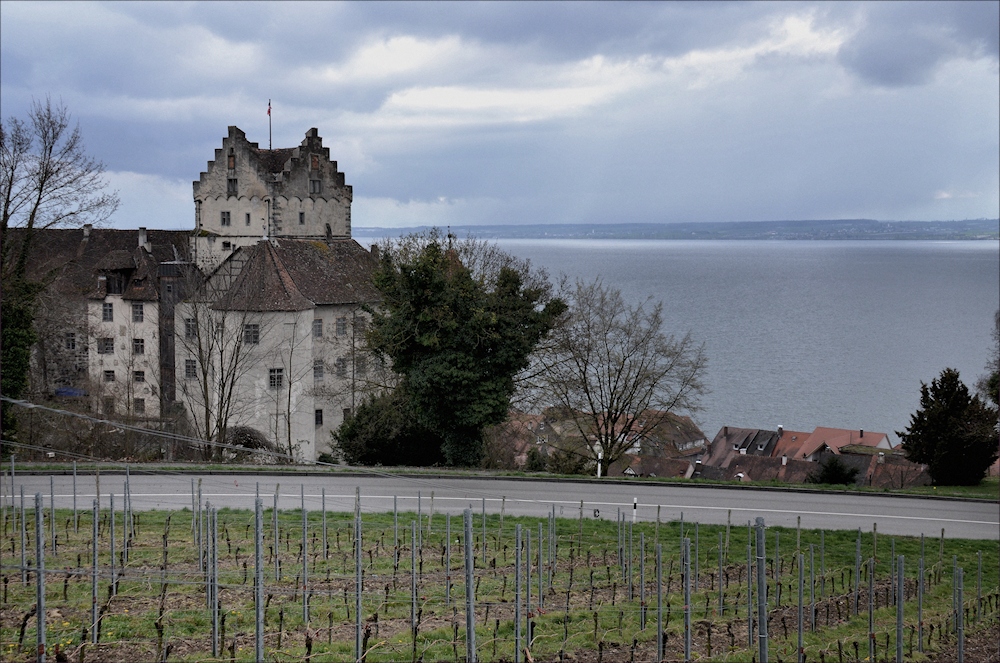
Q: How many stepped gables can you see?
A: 2